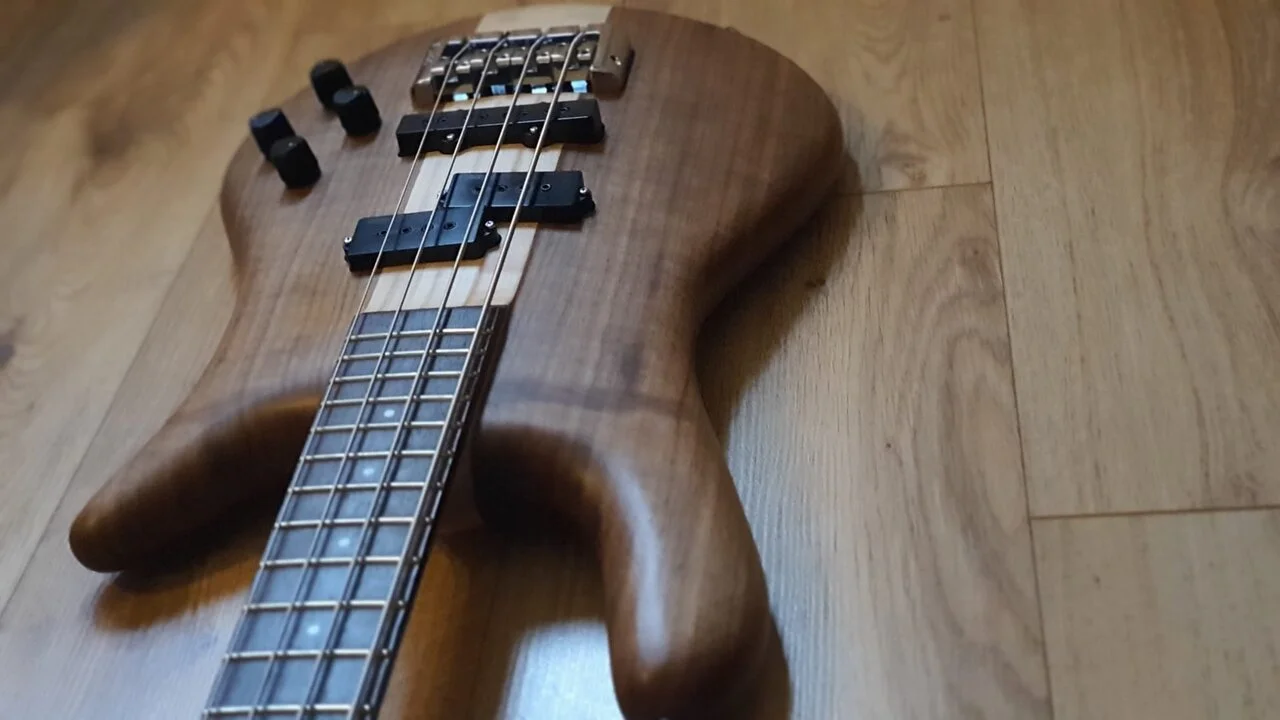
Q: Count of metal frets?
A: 12